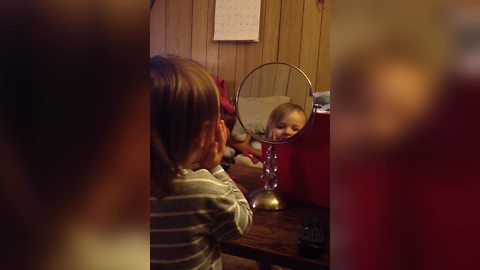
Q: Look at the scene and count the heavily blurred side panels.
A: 2